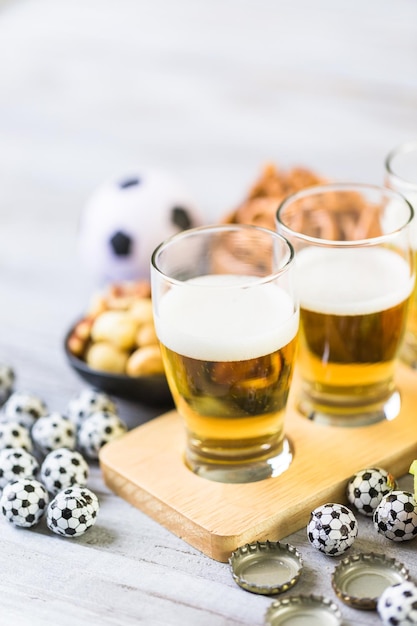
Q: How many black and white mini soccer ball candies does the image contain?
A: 14